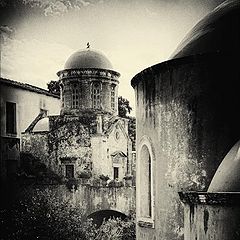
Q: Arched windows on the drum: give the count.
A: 3